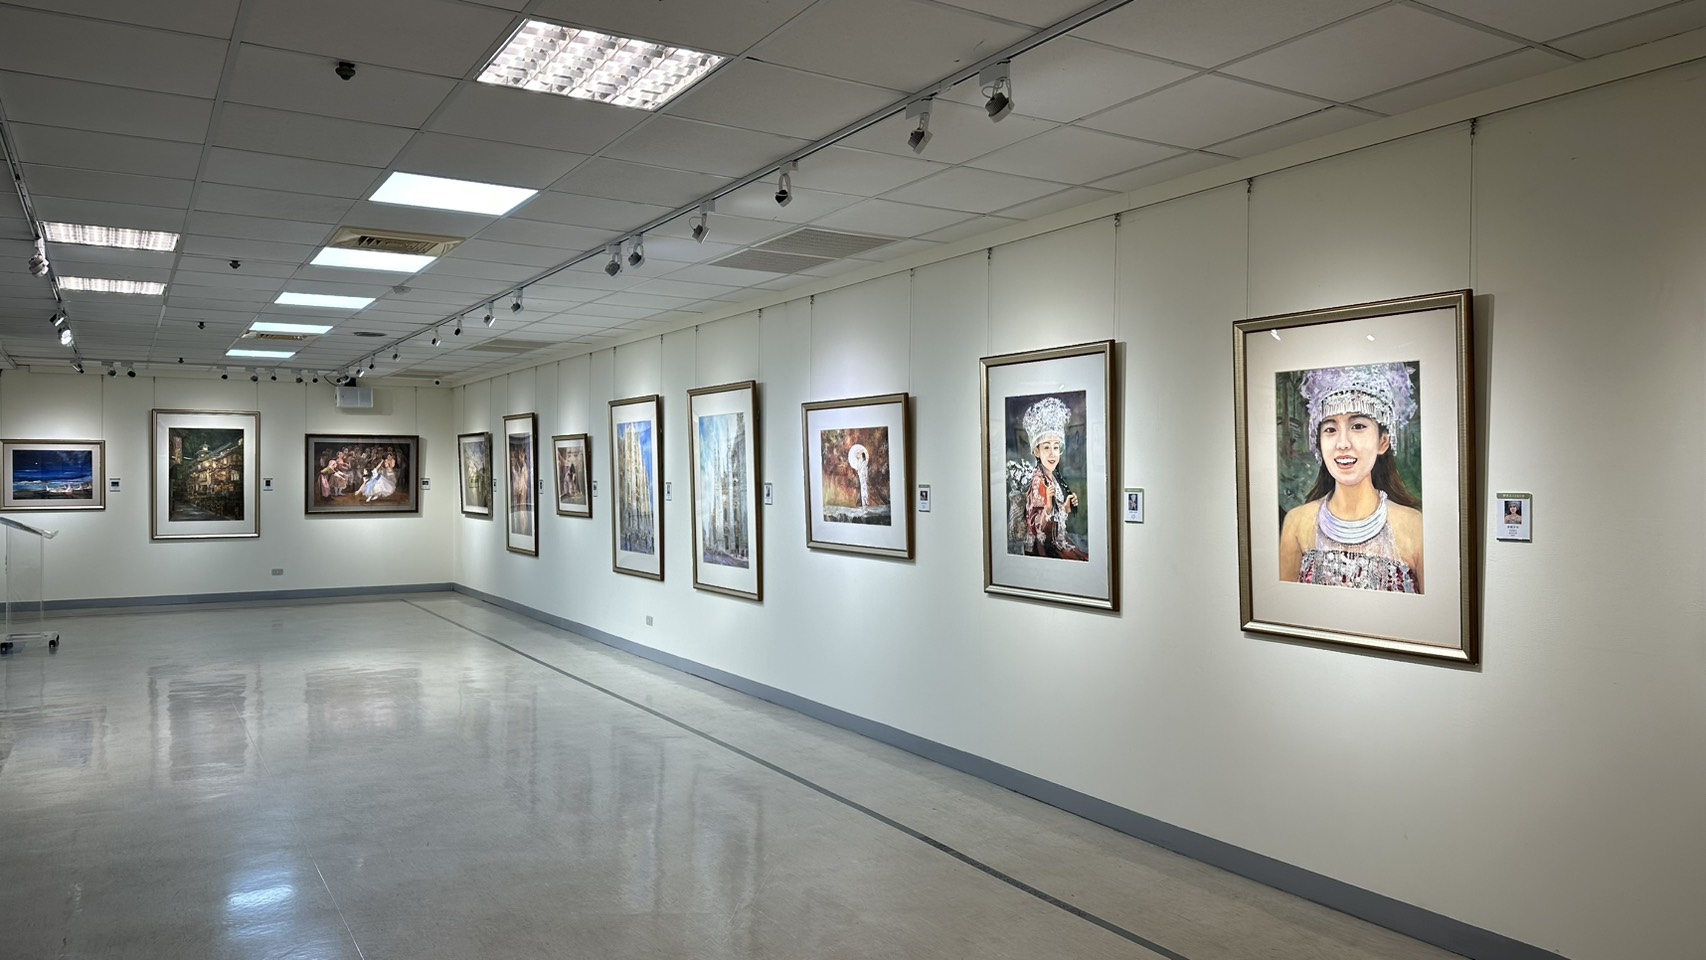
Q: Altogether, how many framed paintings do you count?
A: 11